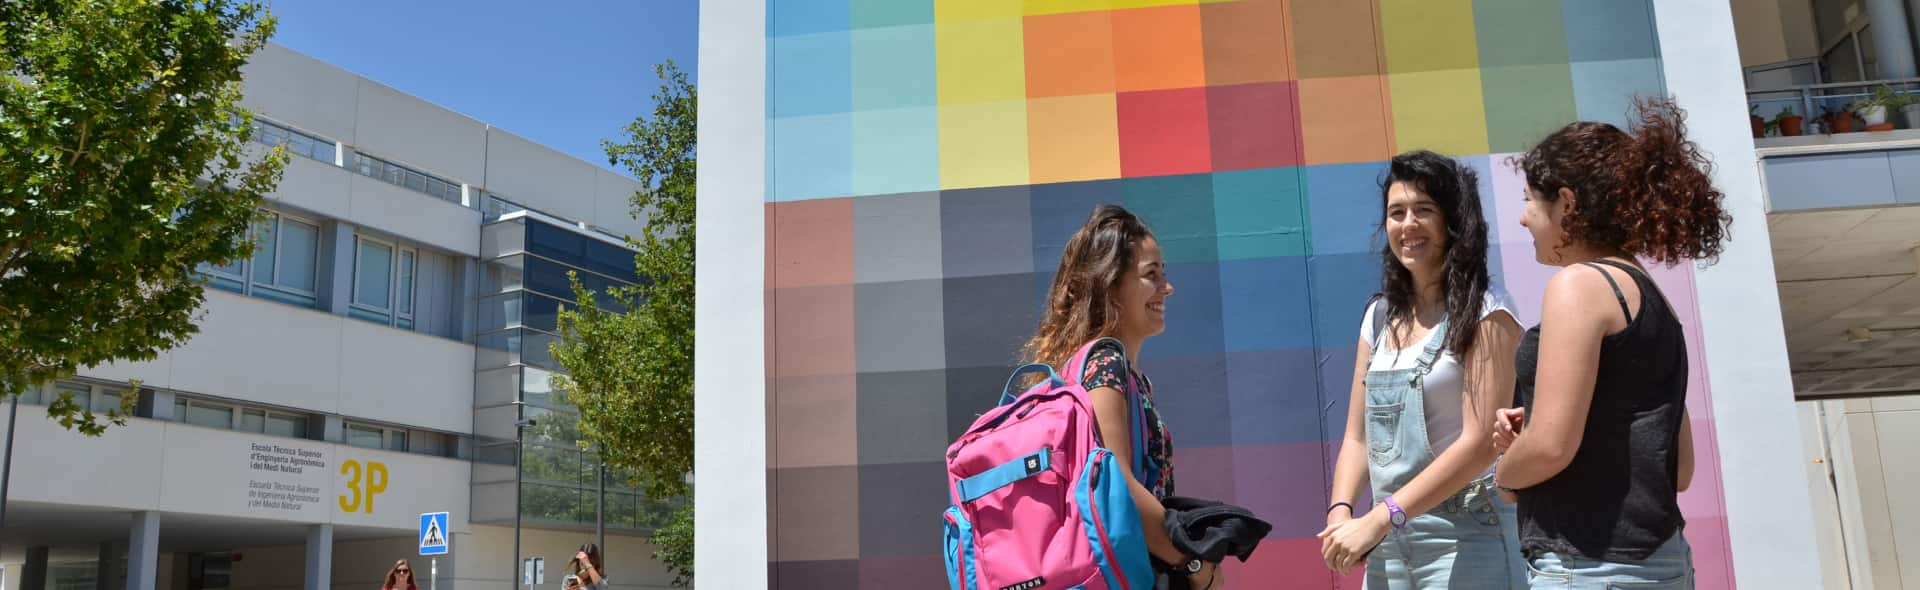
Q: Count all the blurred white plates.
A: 0